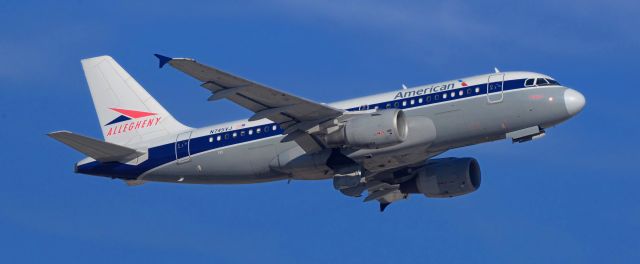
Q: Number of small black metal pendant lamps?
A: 0